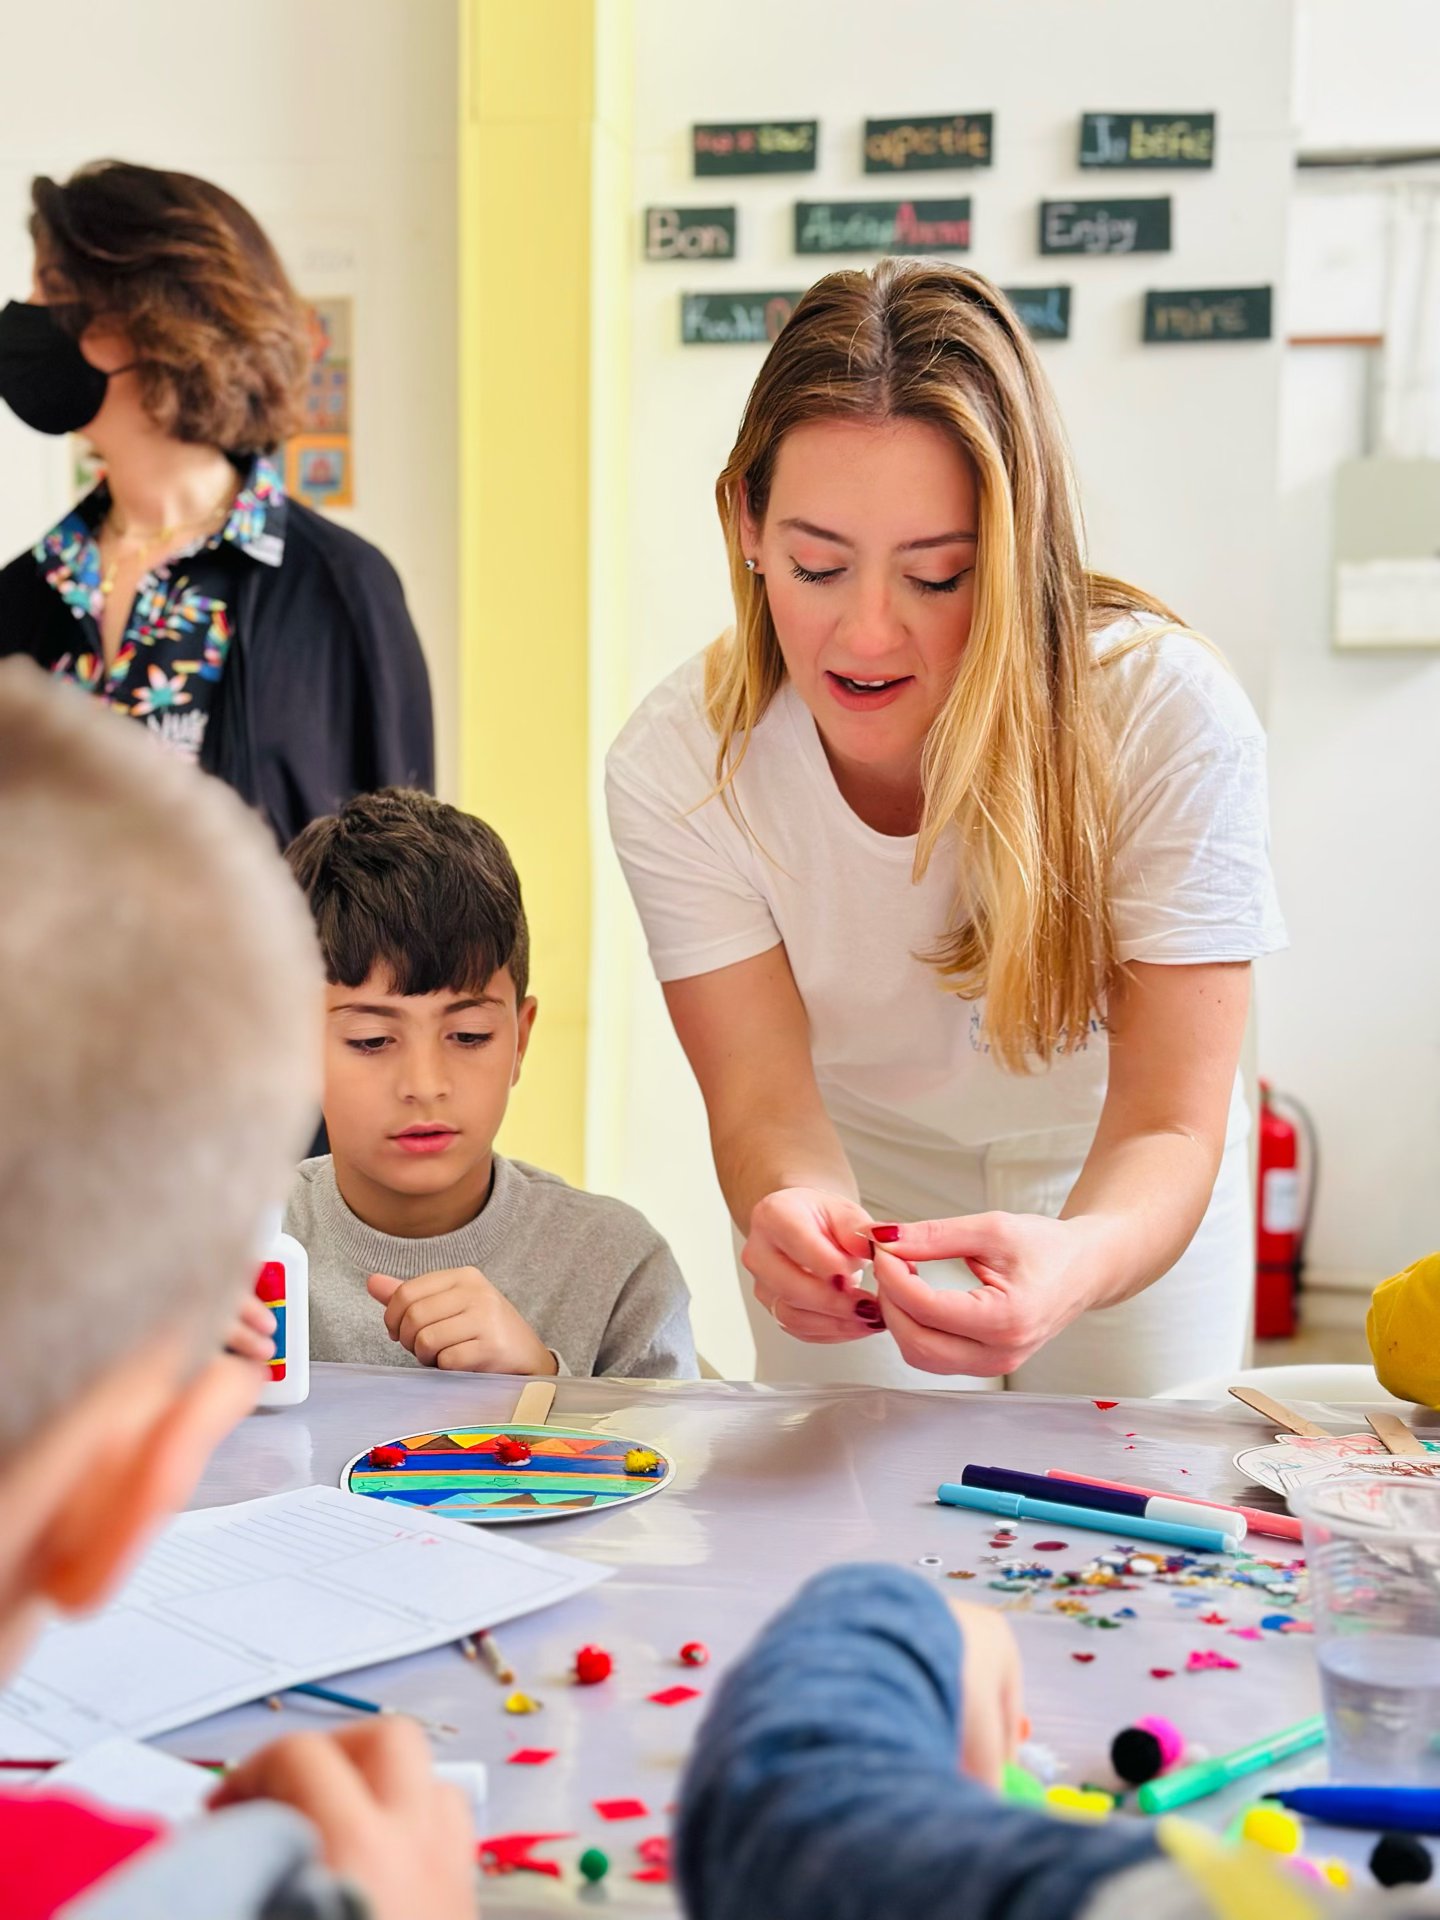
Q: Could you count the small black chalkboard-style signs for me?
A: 9